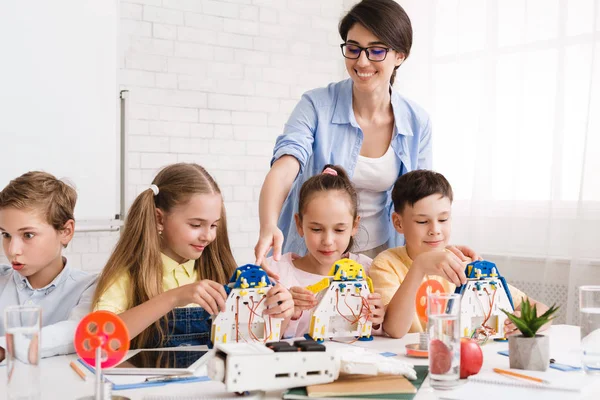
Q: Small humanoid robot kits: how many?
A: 3